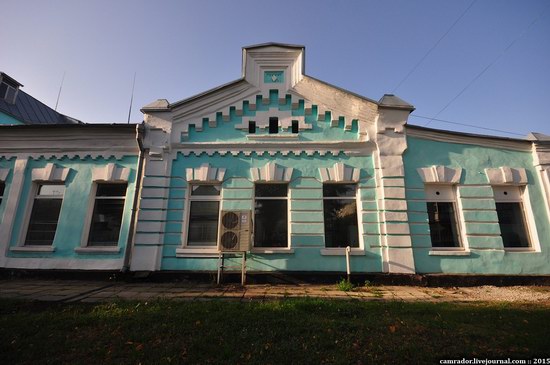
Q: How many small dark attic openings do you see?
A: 3